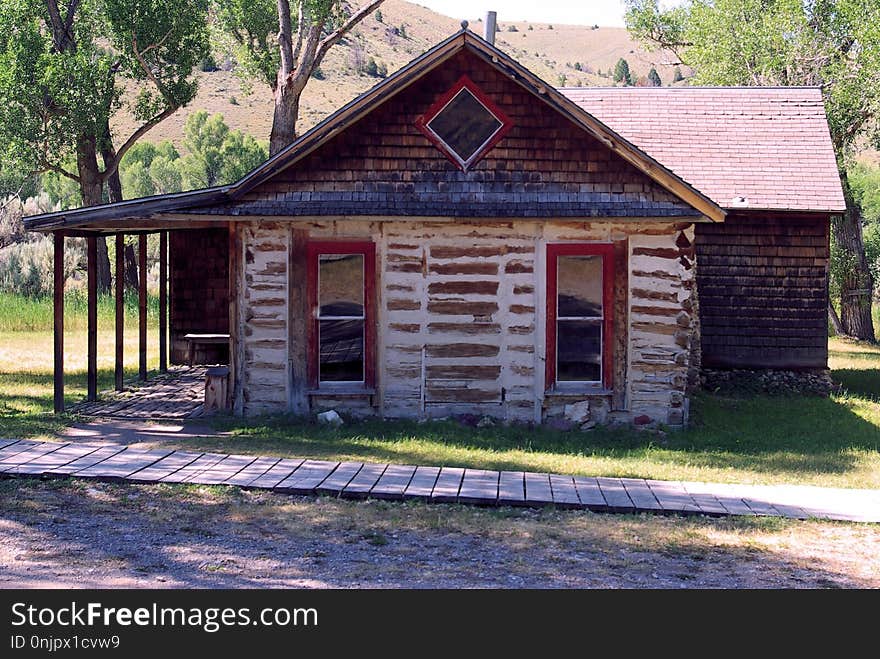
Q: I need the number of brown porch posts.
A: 5